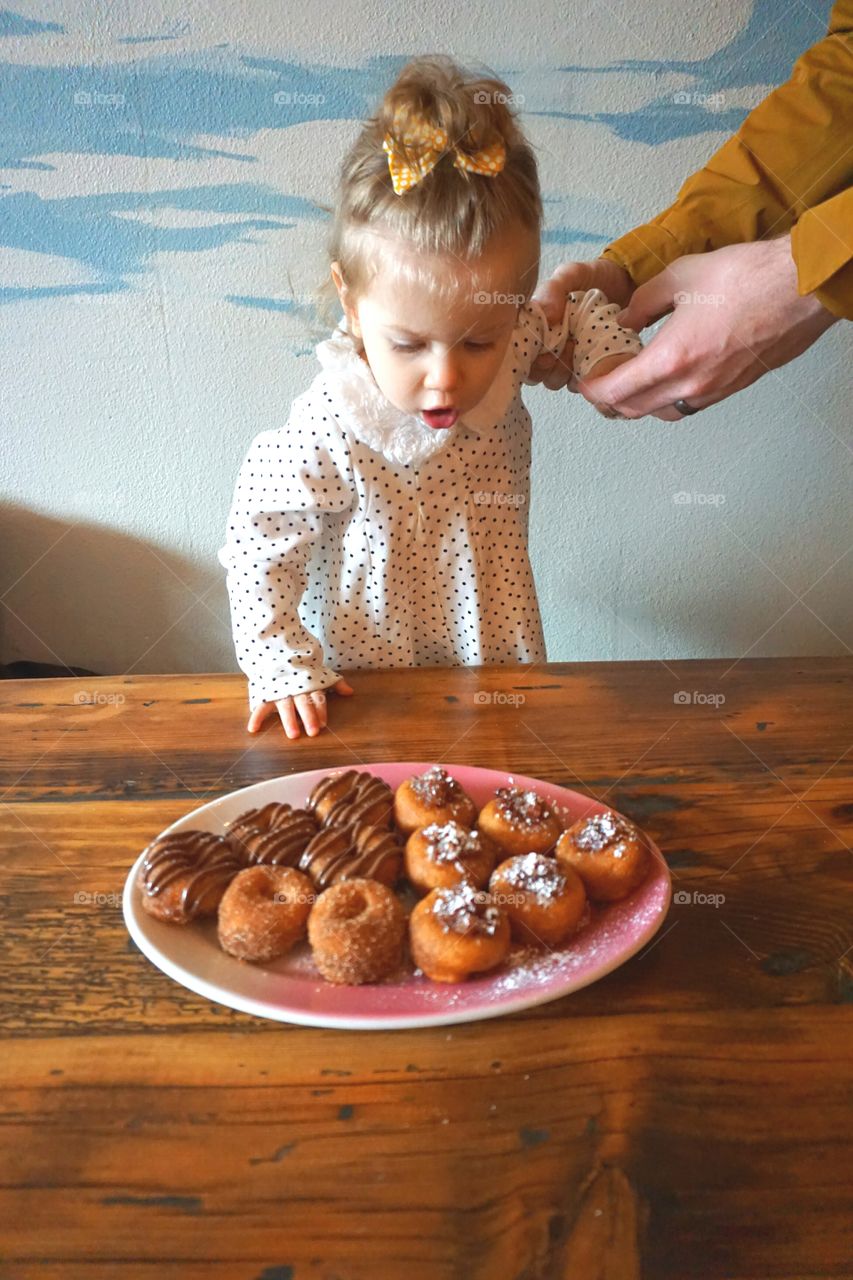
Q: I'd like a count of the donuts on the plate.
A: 12